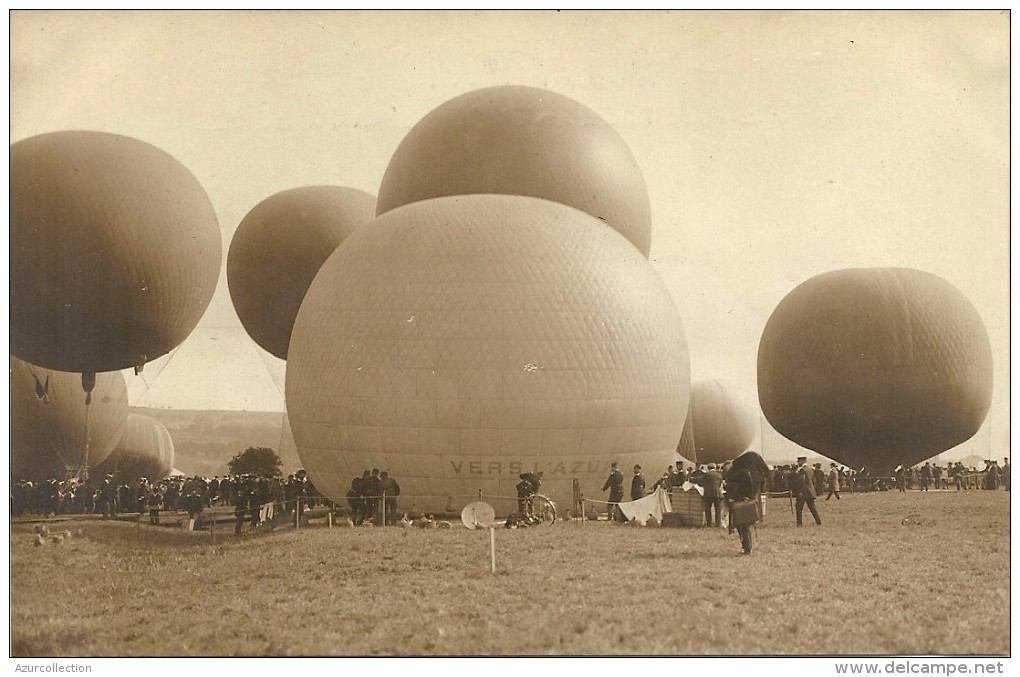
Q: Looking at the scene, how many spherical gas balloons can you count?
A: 8